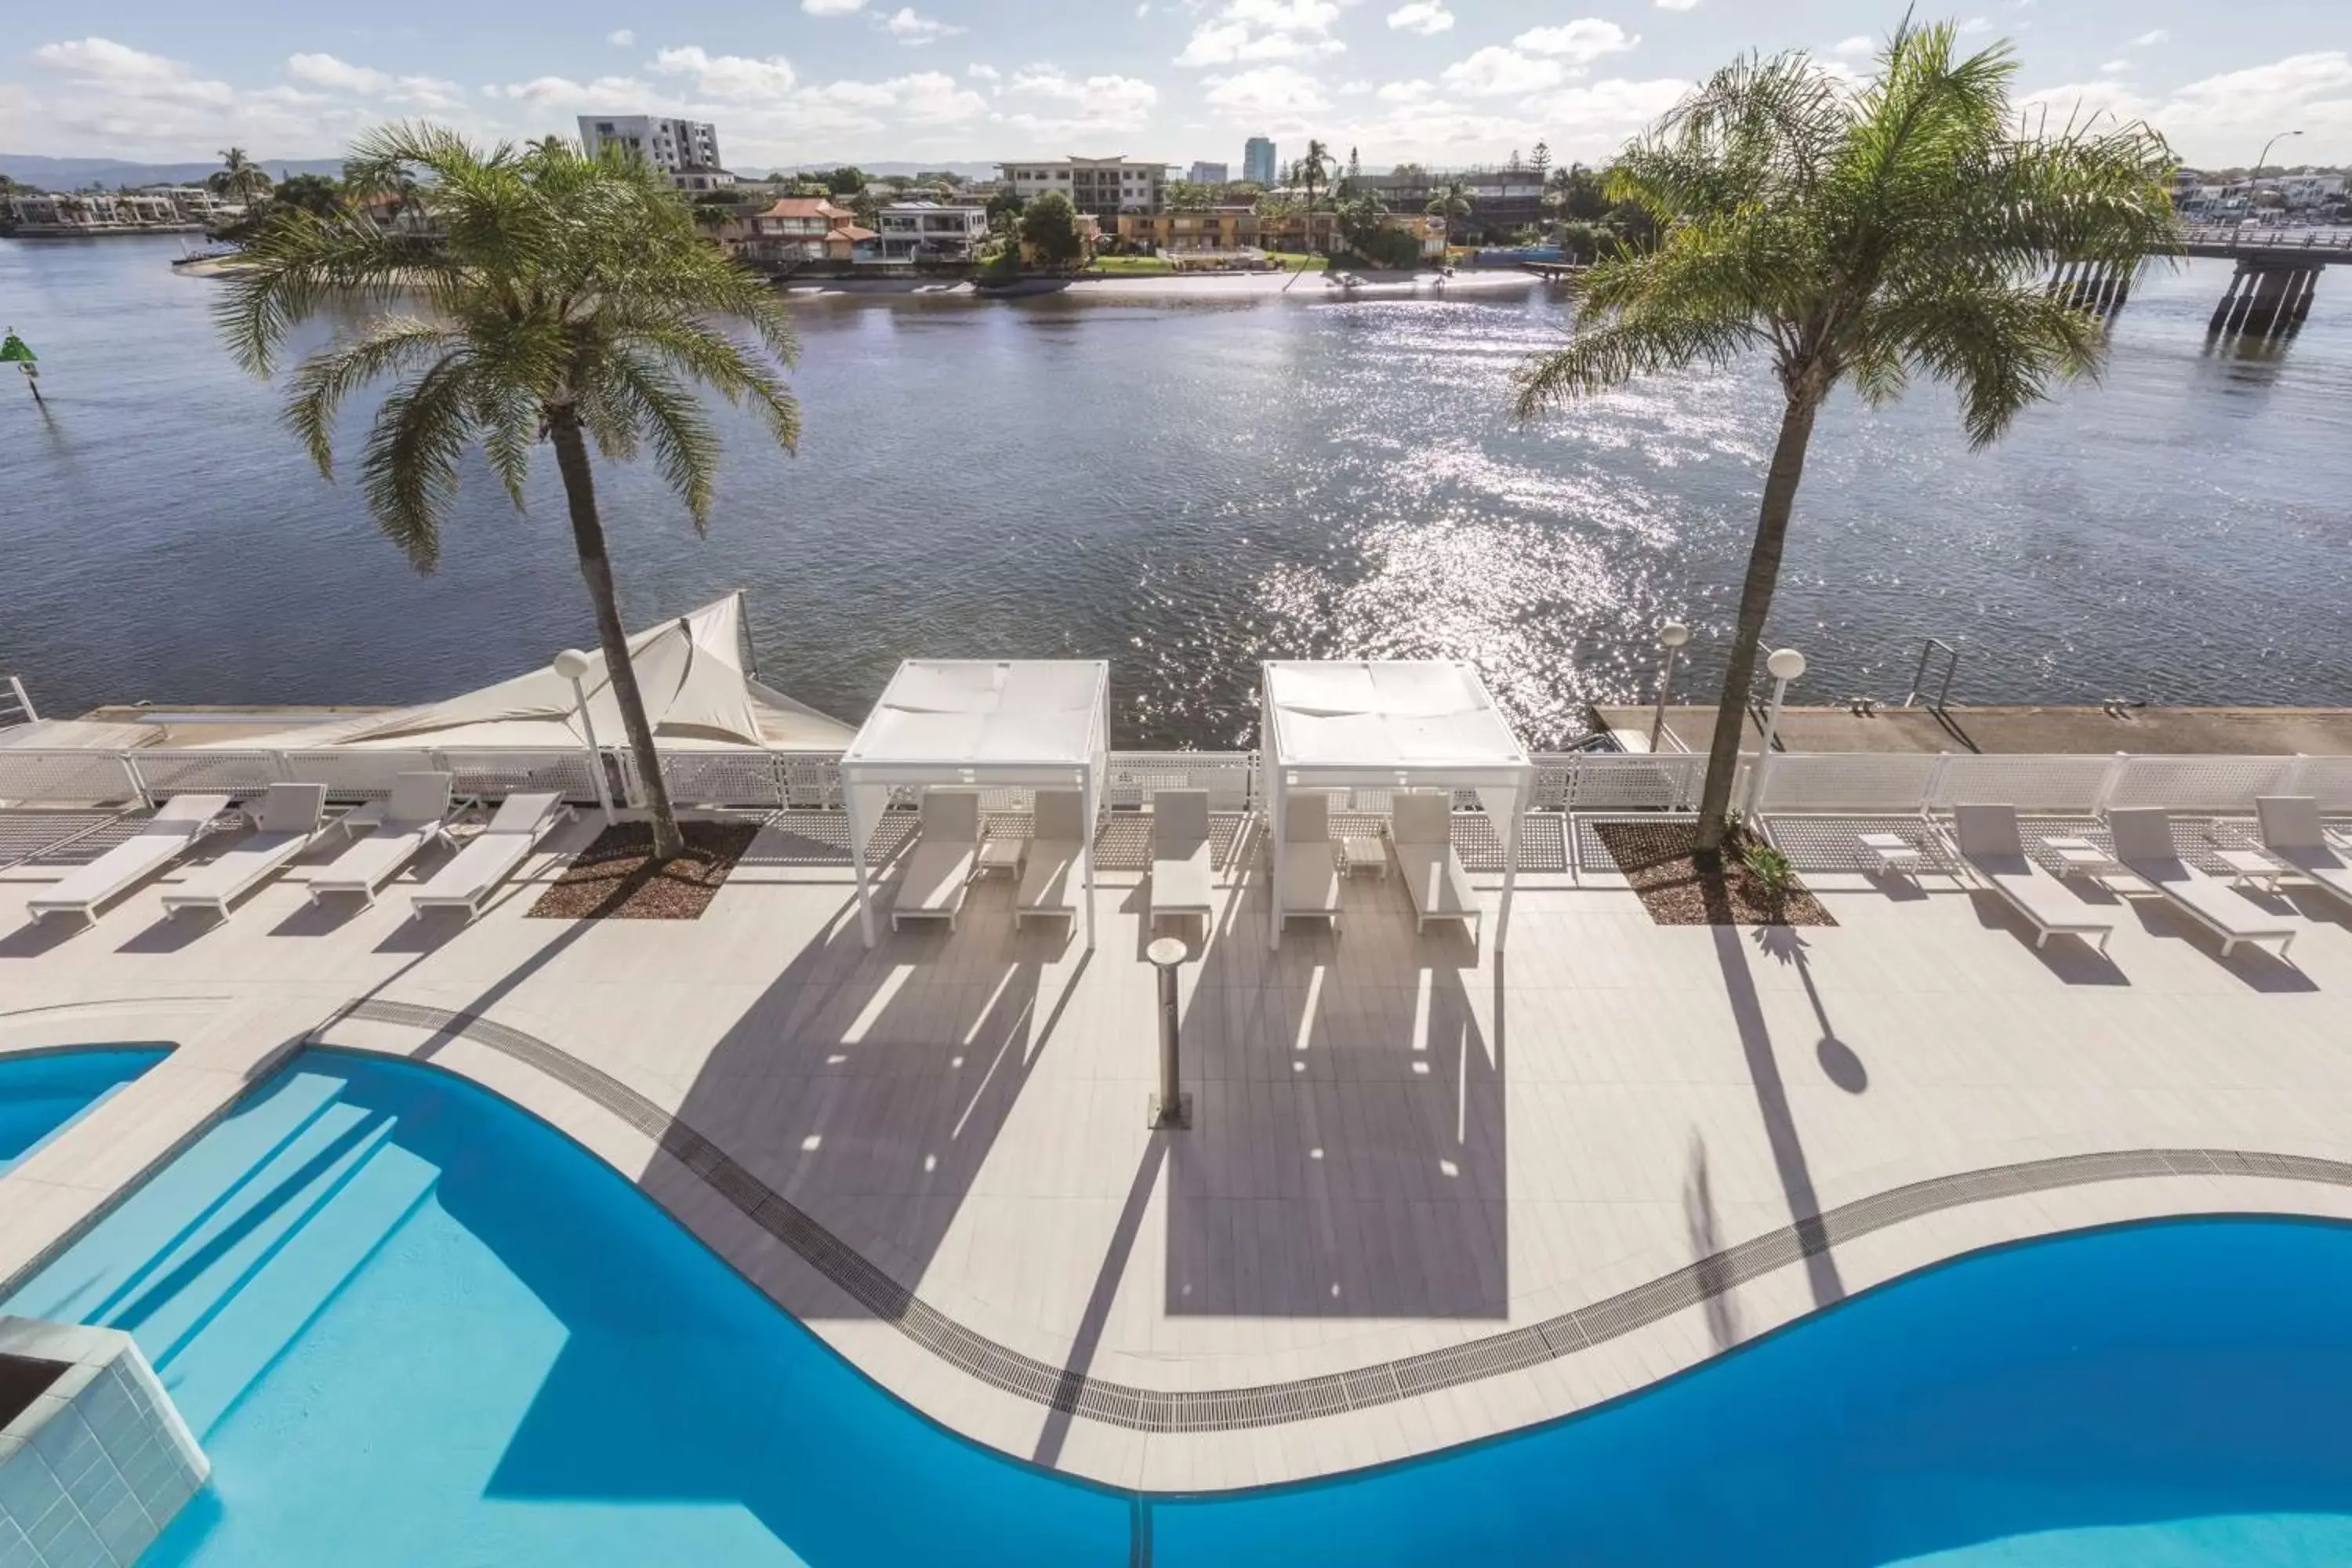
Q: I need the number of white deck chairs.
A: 12